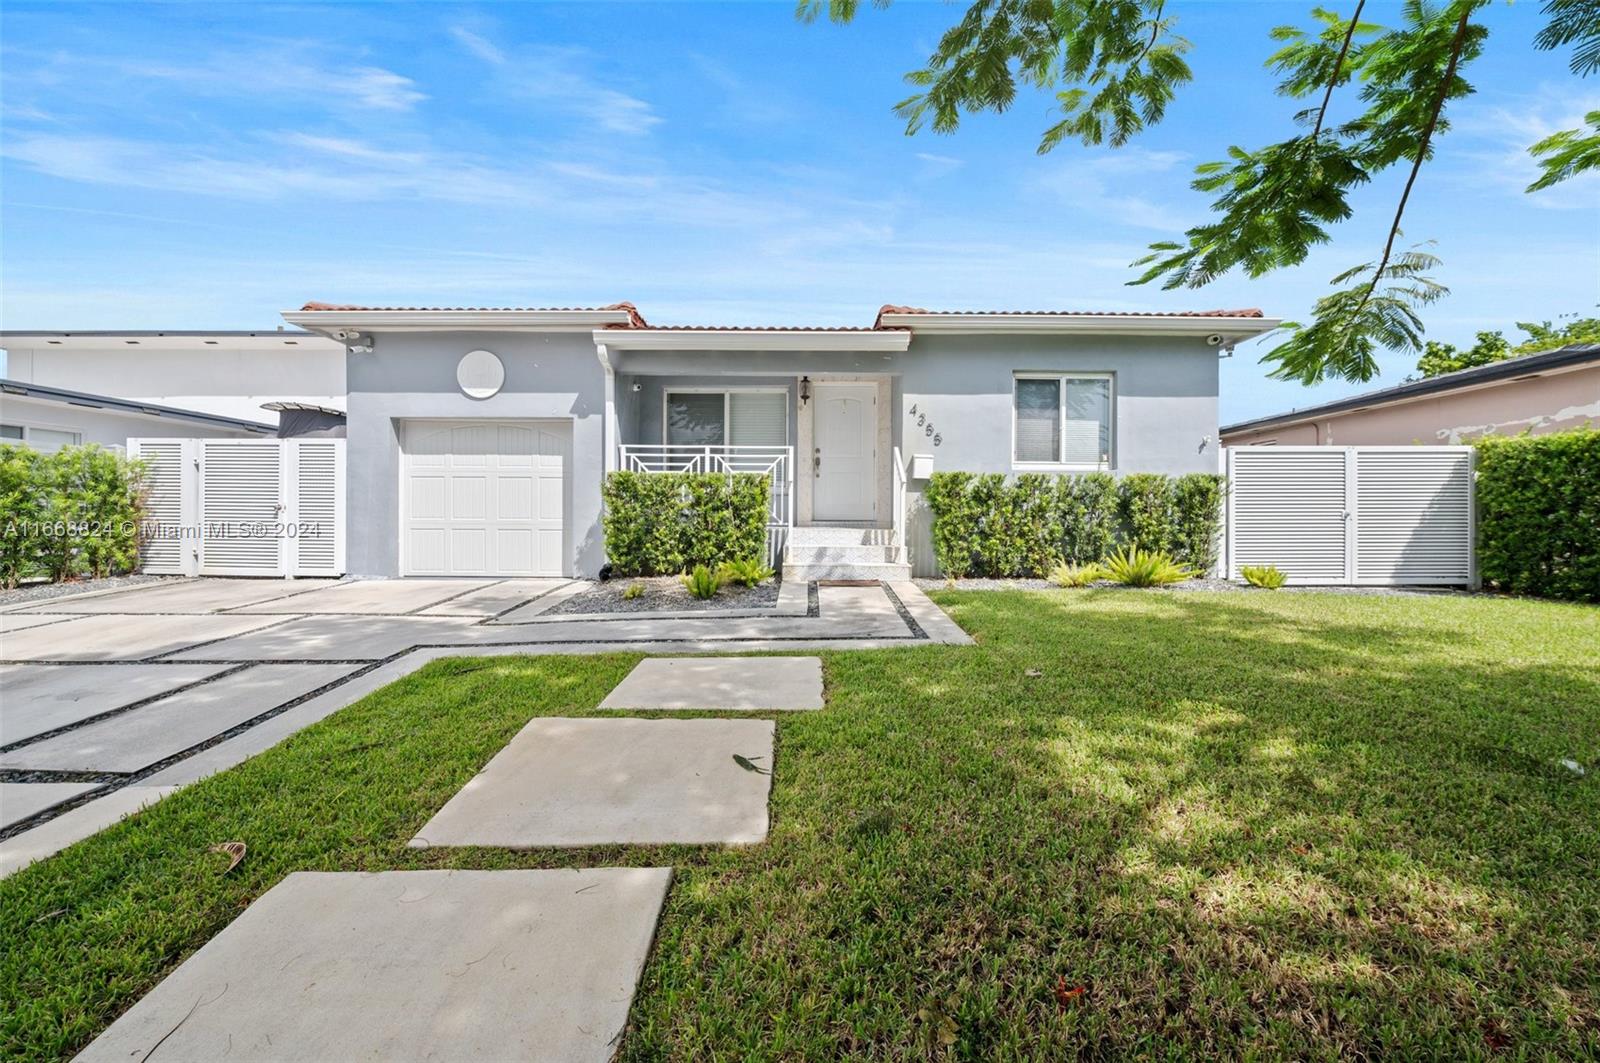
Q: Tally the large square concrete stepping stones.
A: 3